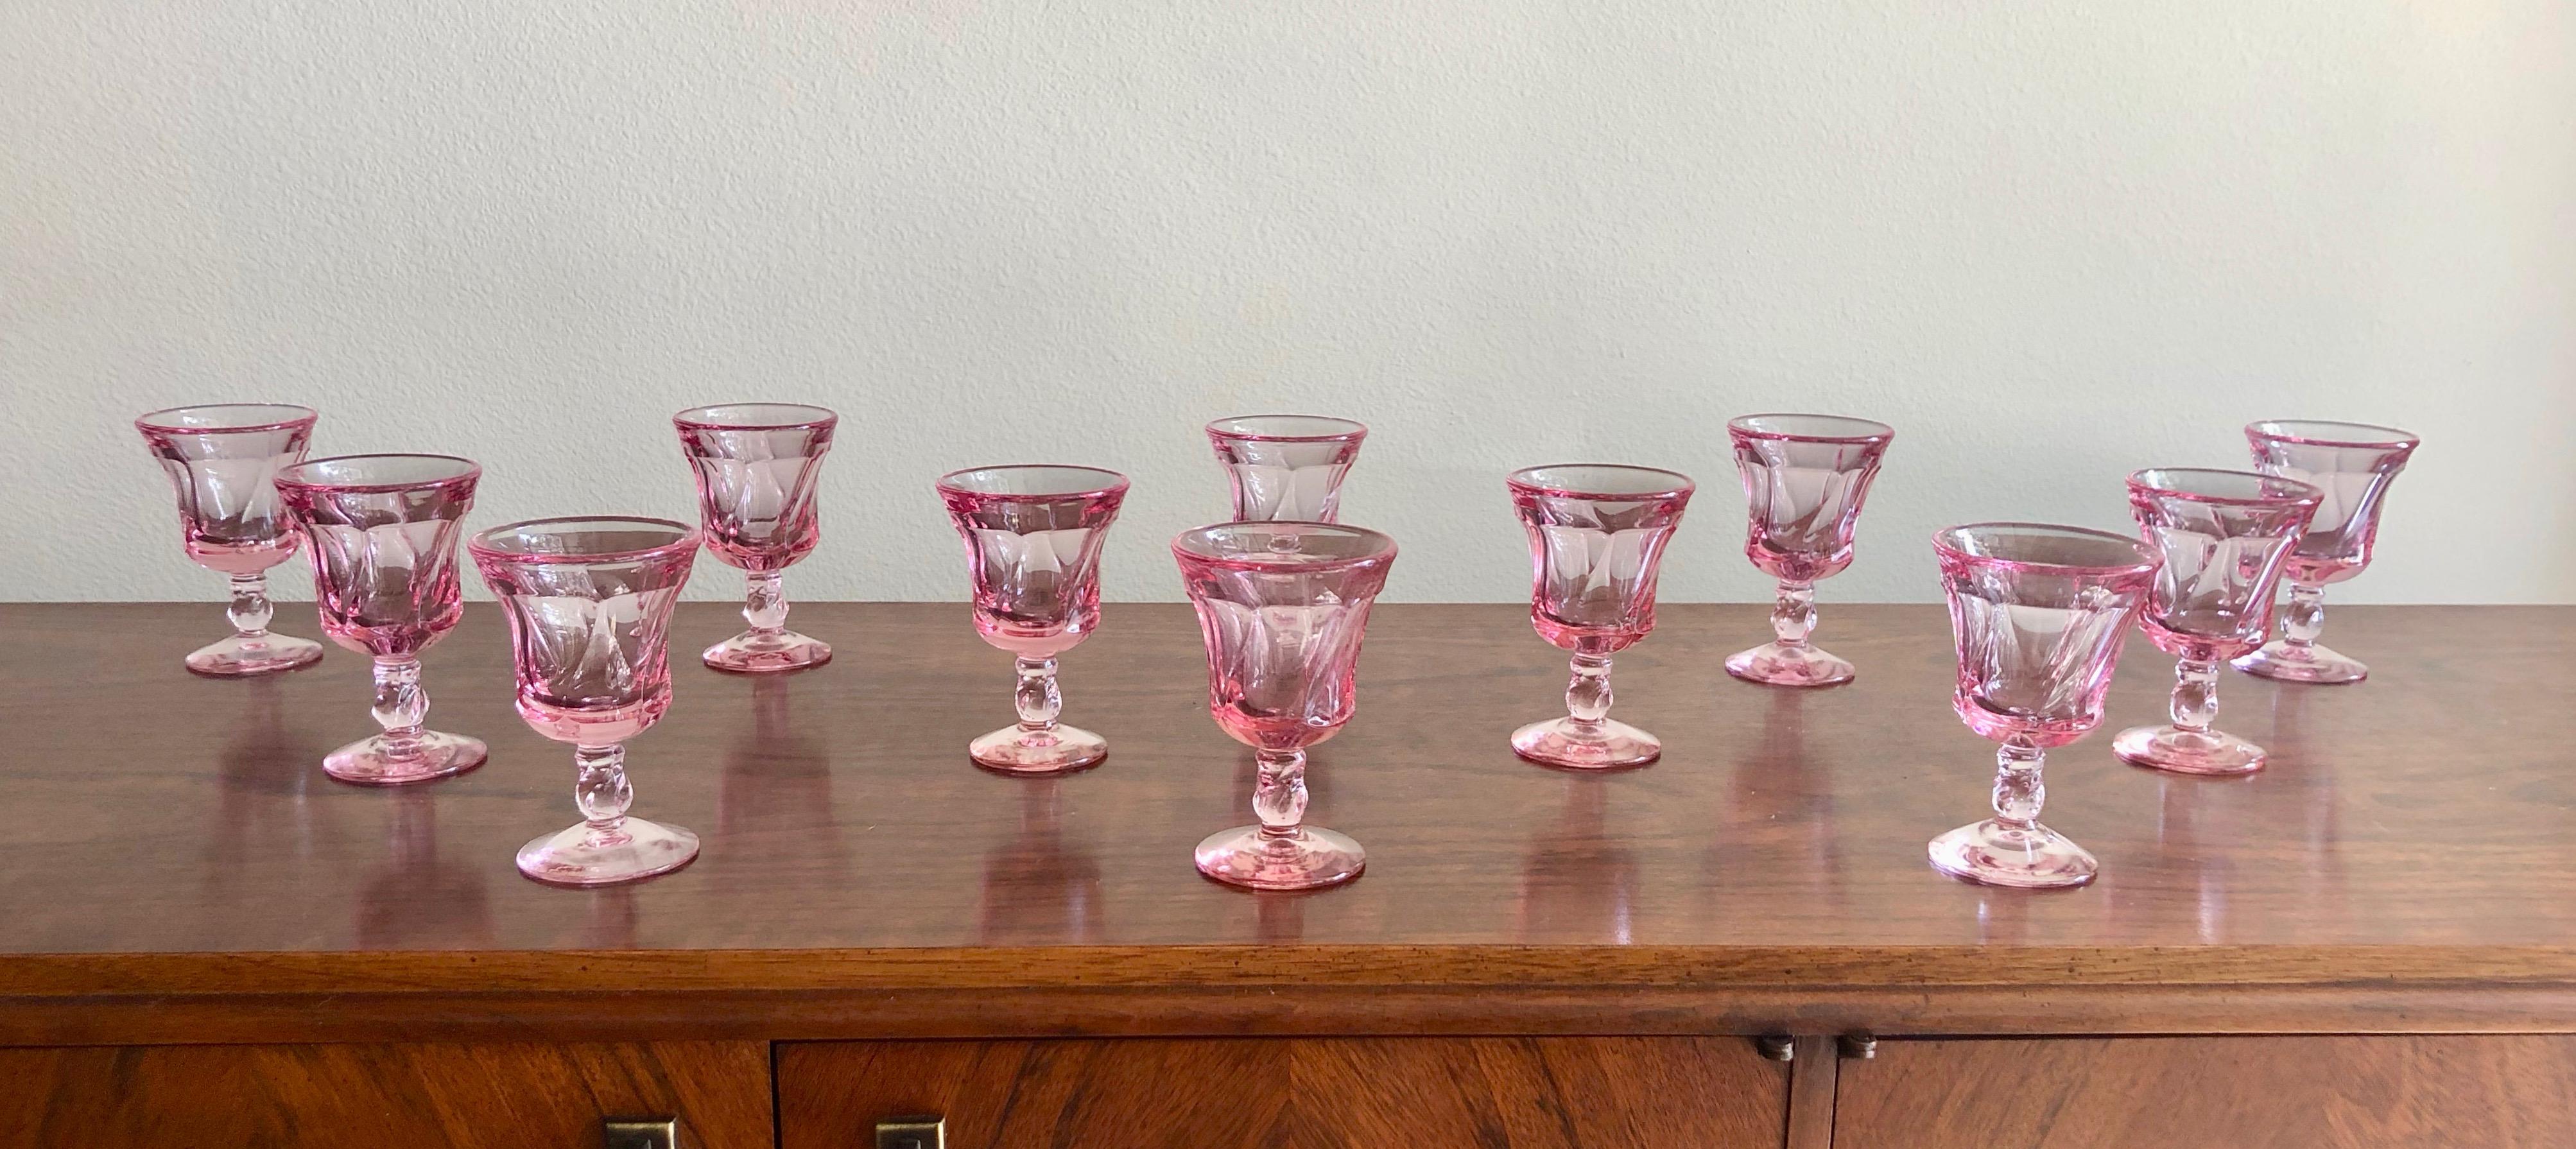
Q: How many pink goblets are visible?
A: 12